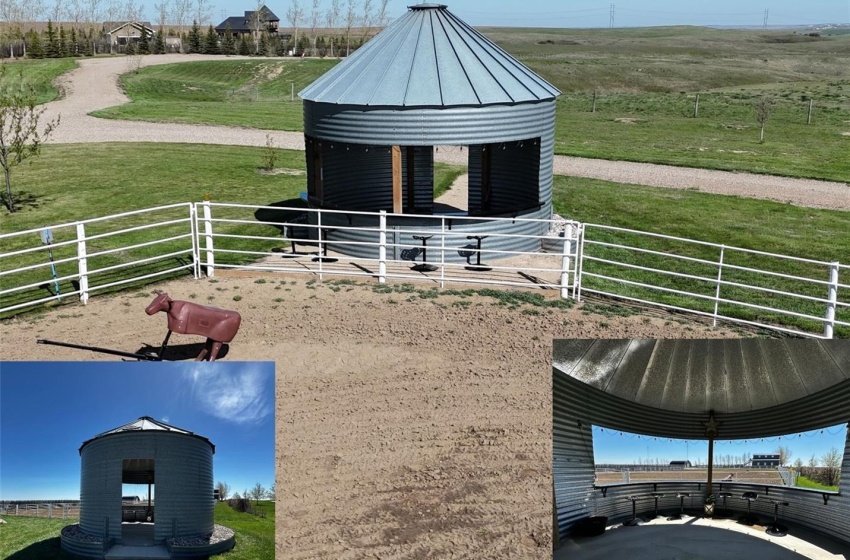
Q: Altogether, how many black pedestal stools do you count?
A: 10